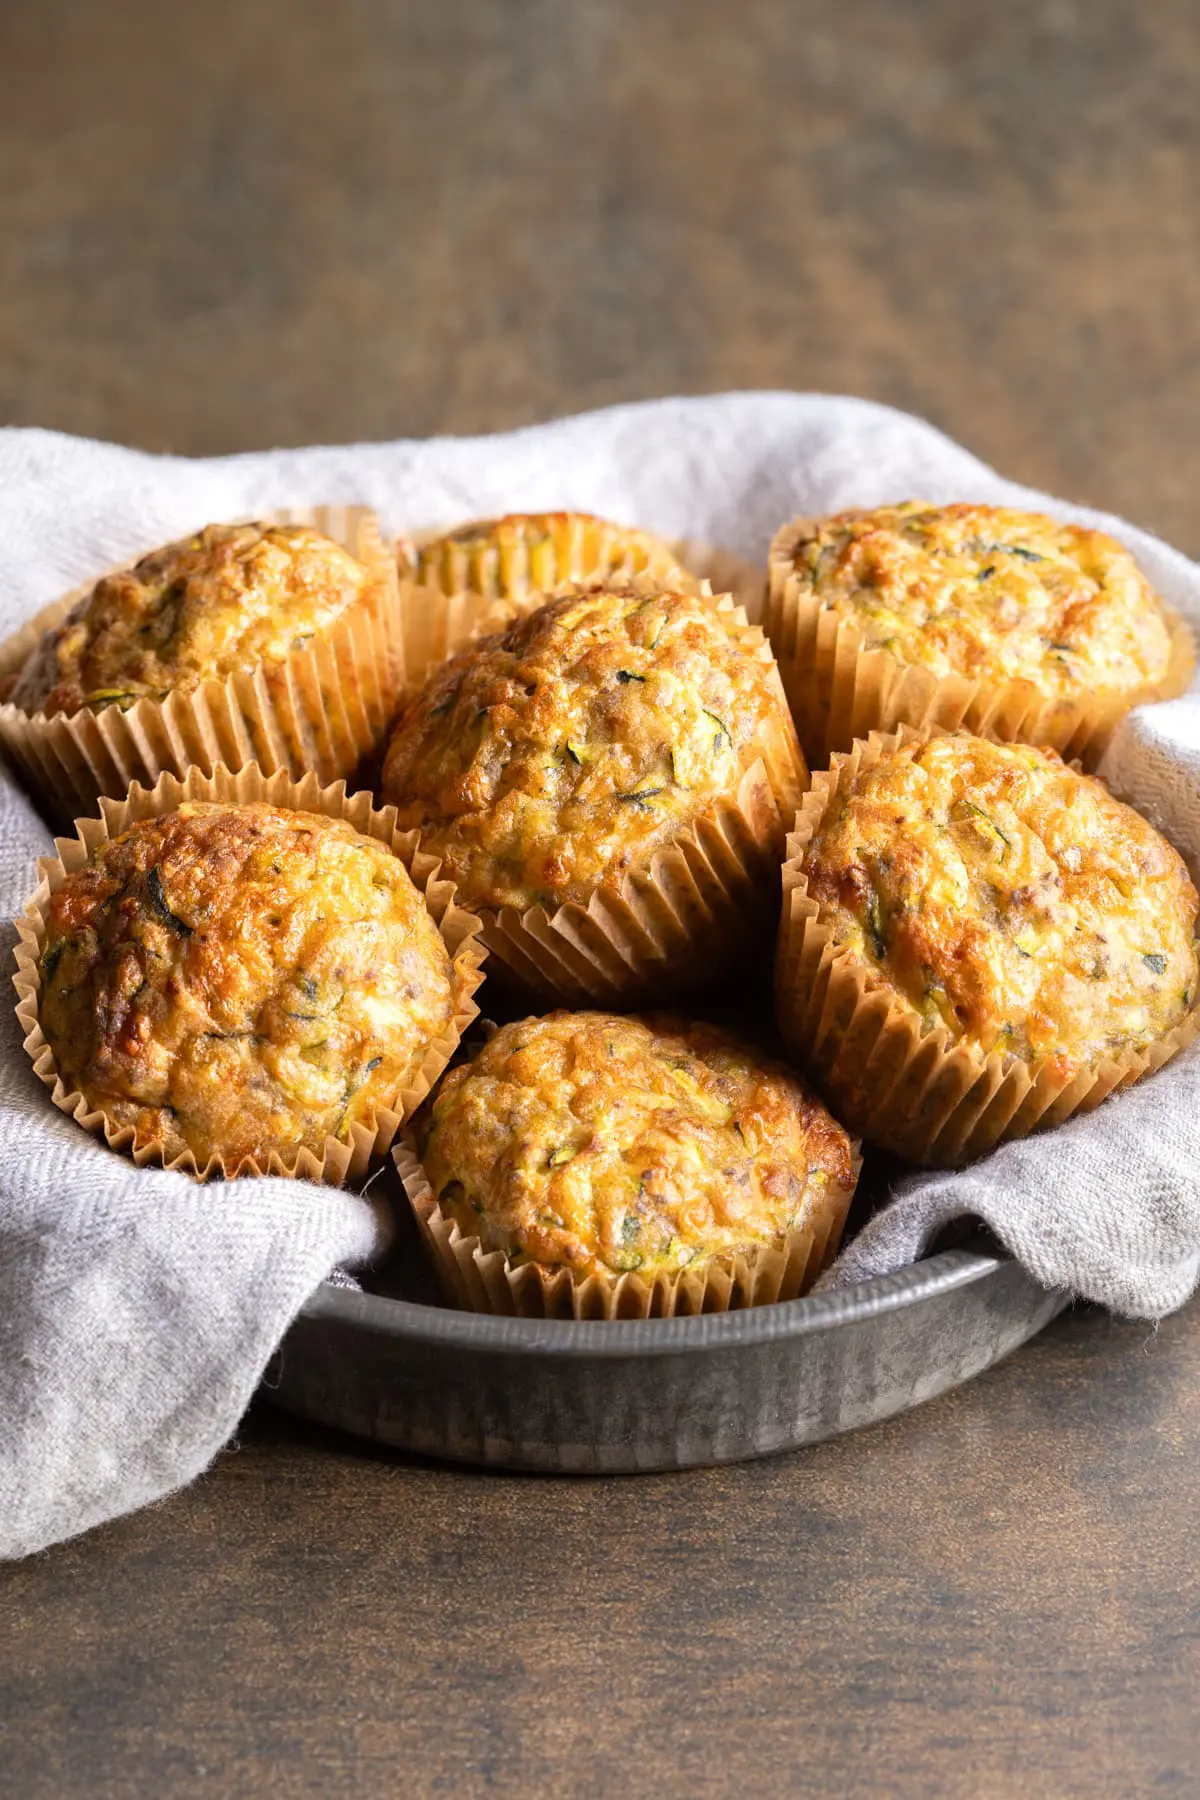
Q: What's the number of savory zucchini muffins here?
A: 7